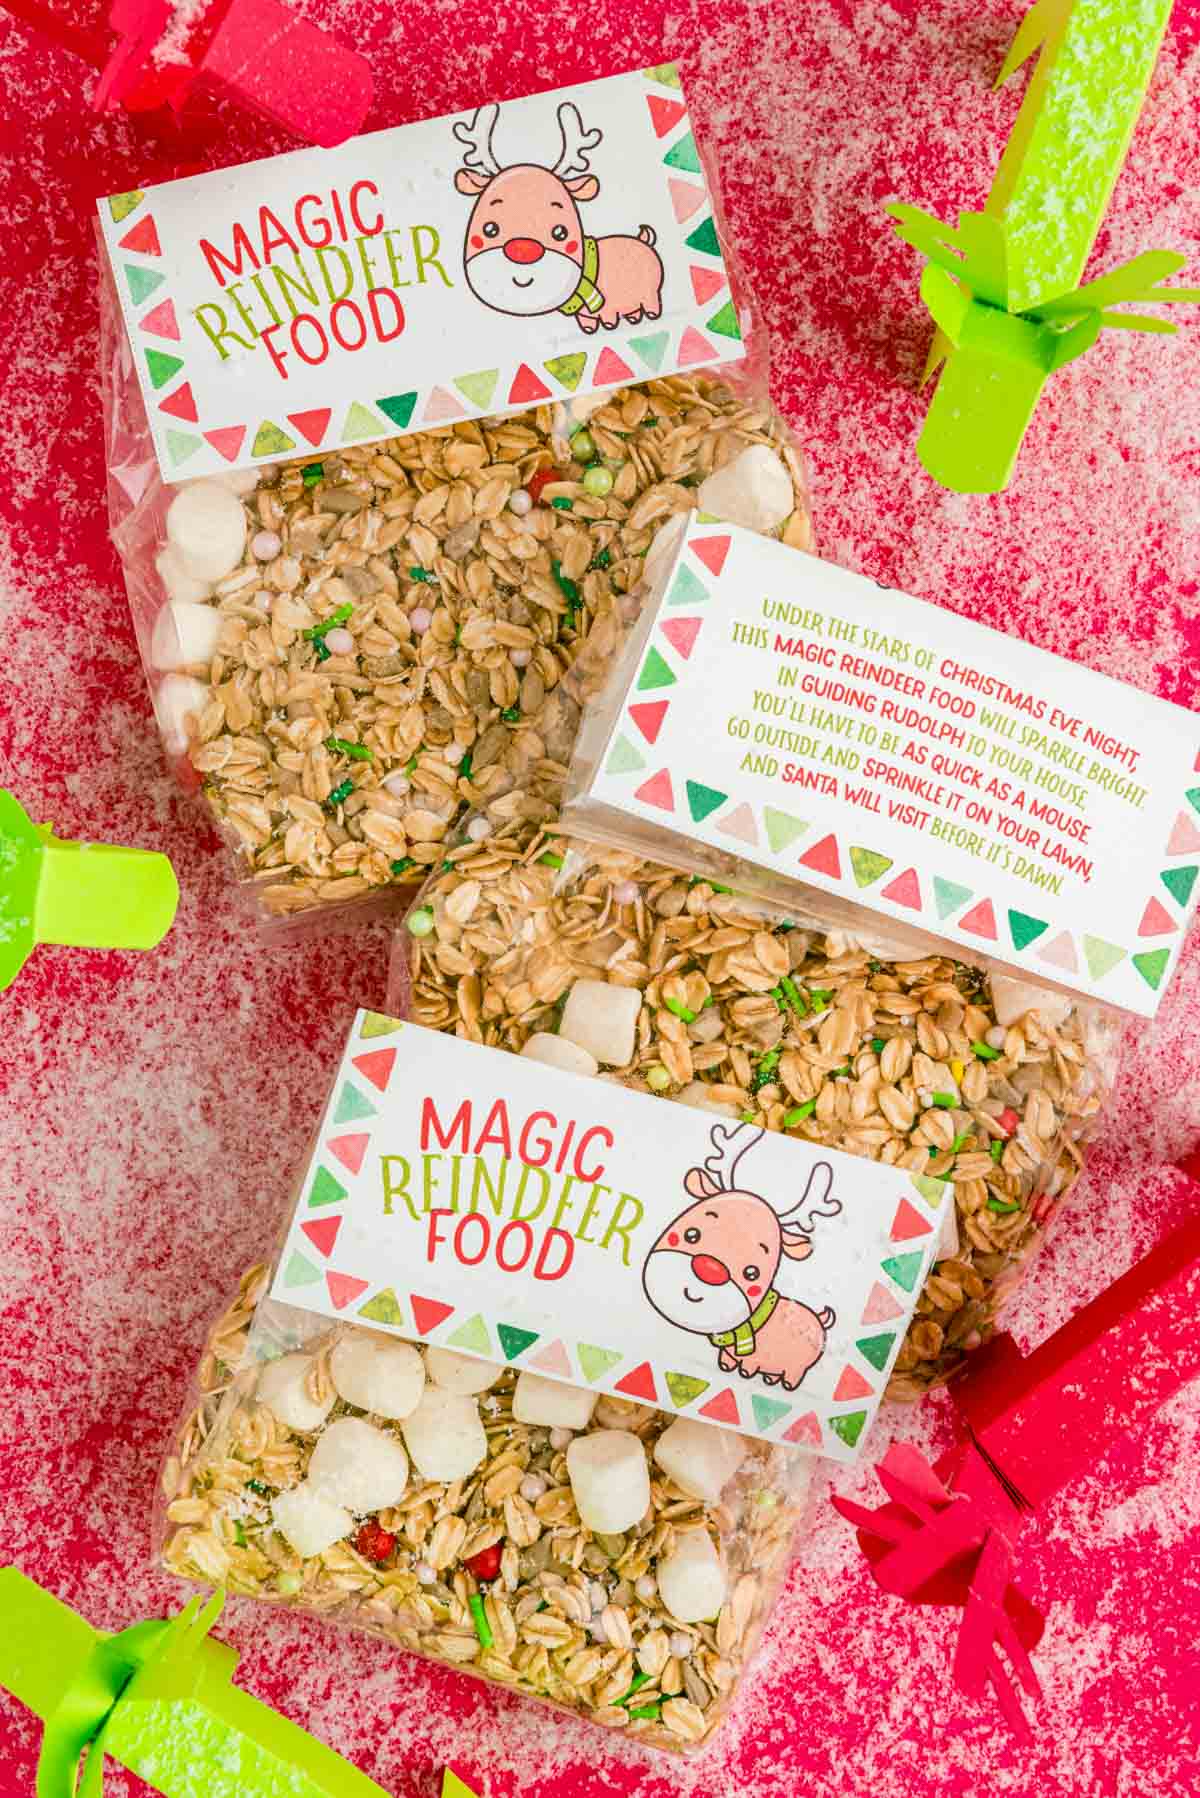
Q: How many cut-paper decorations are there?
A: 5